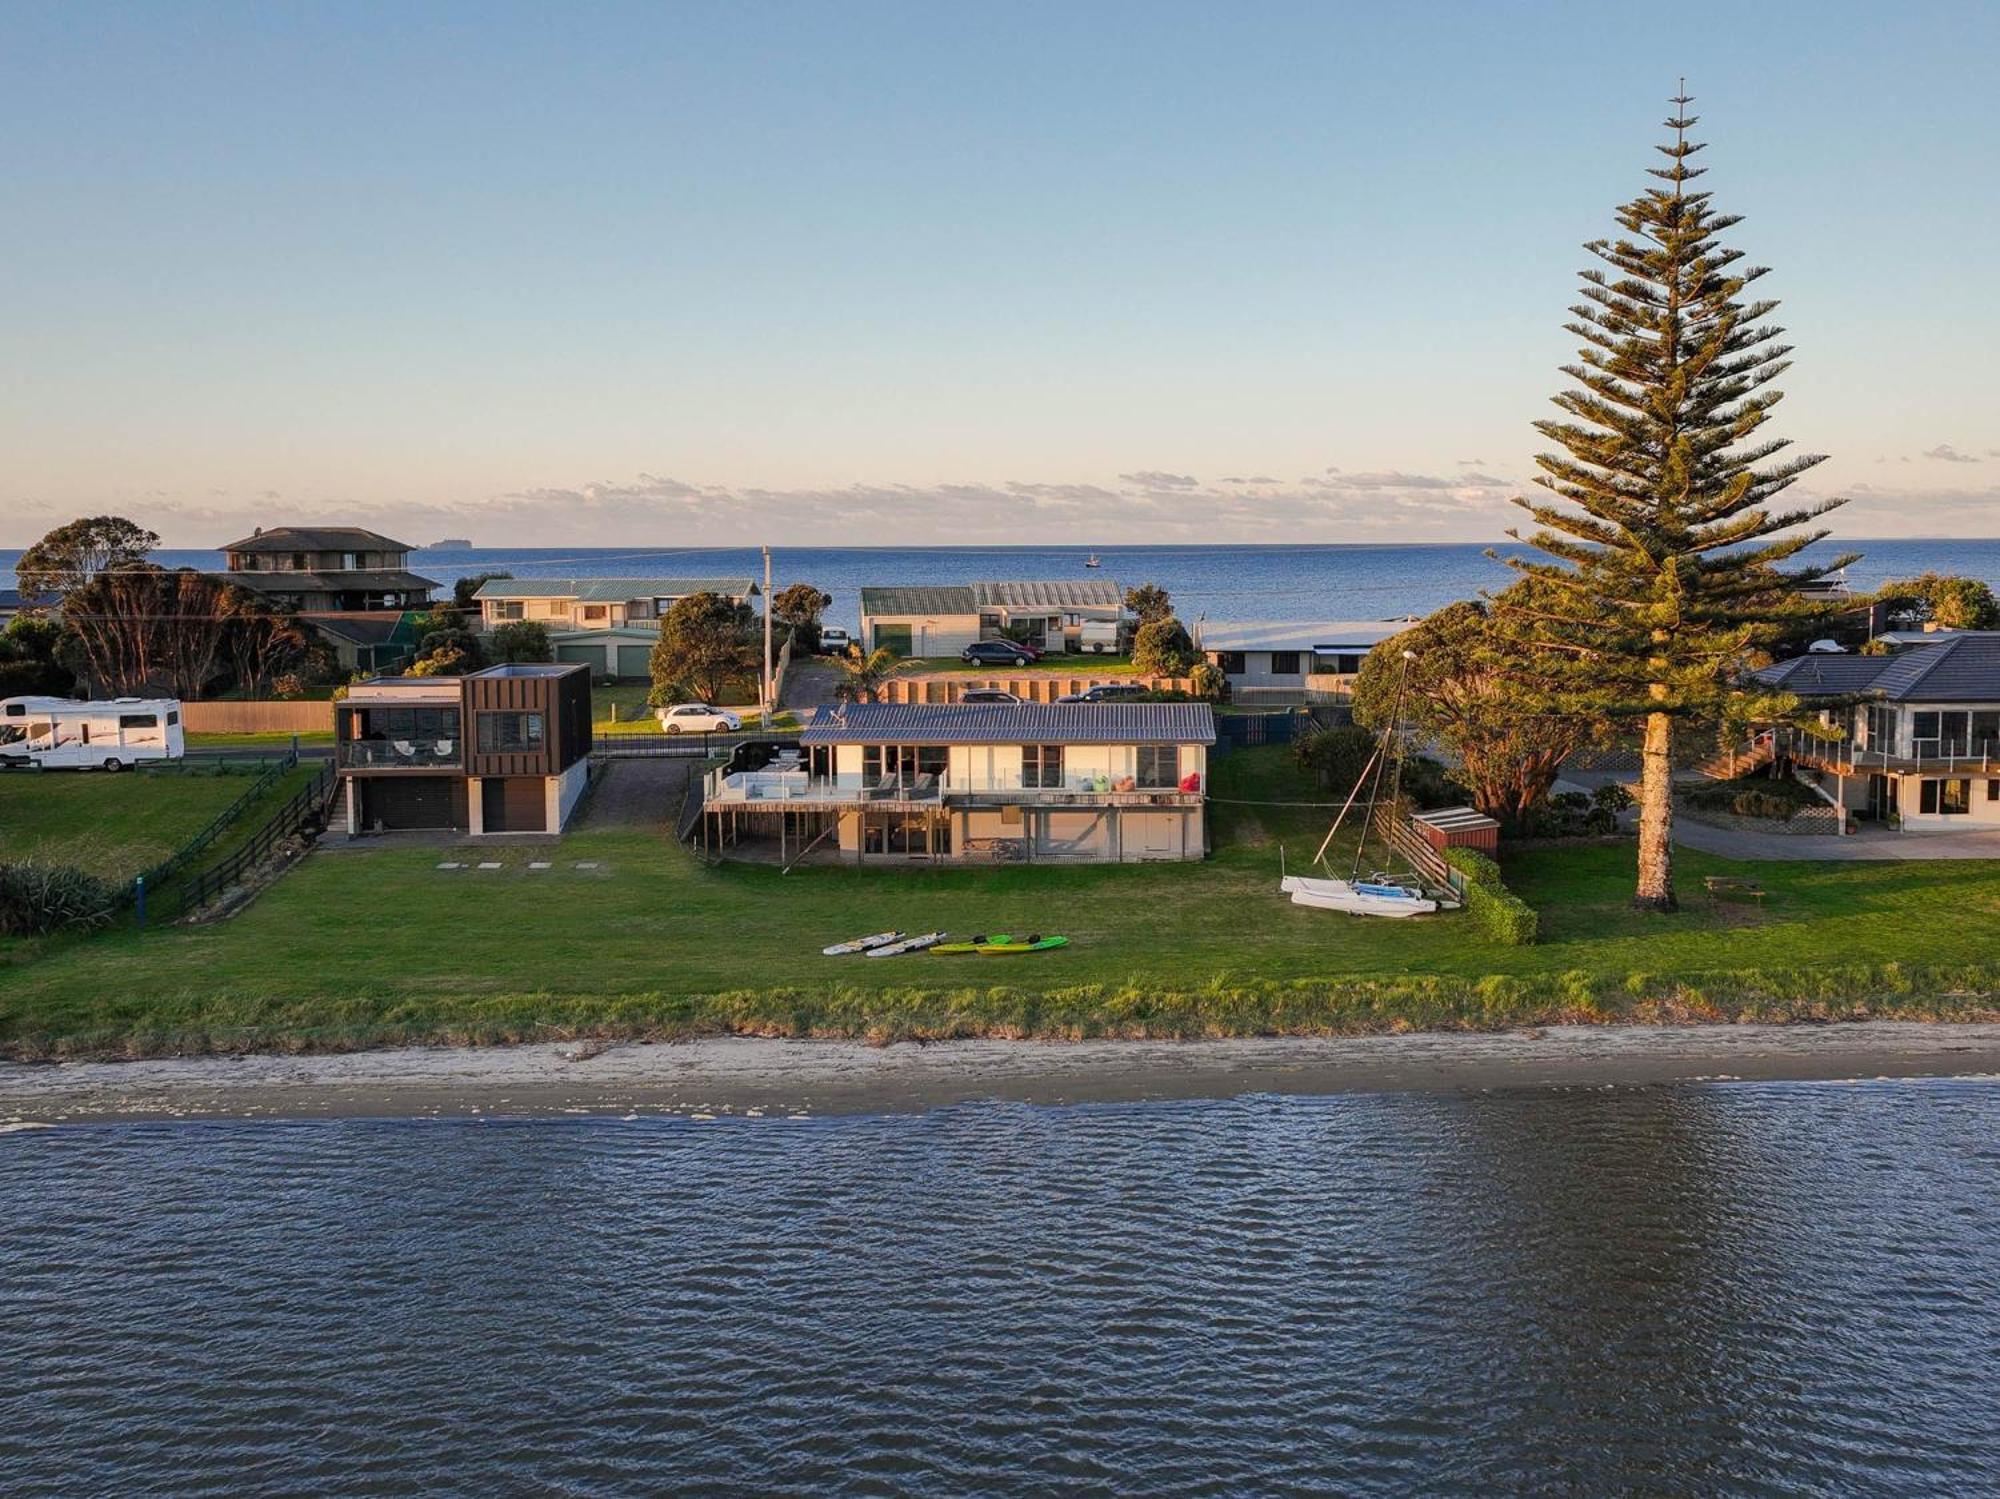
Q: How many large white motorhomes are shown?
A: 1